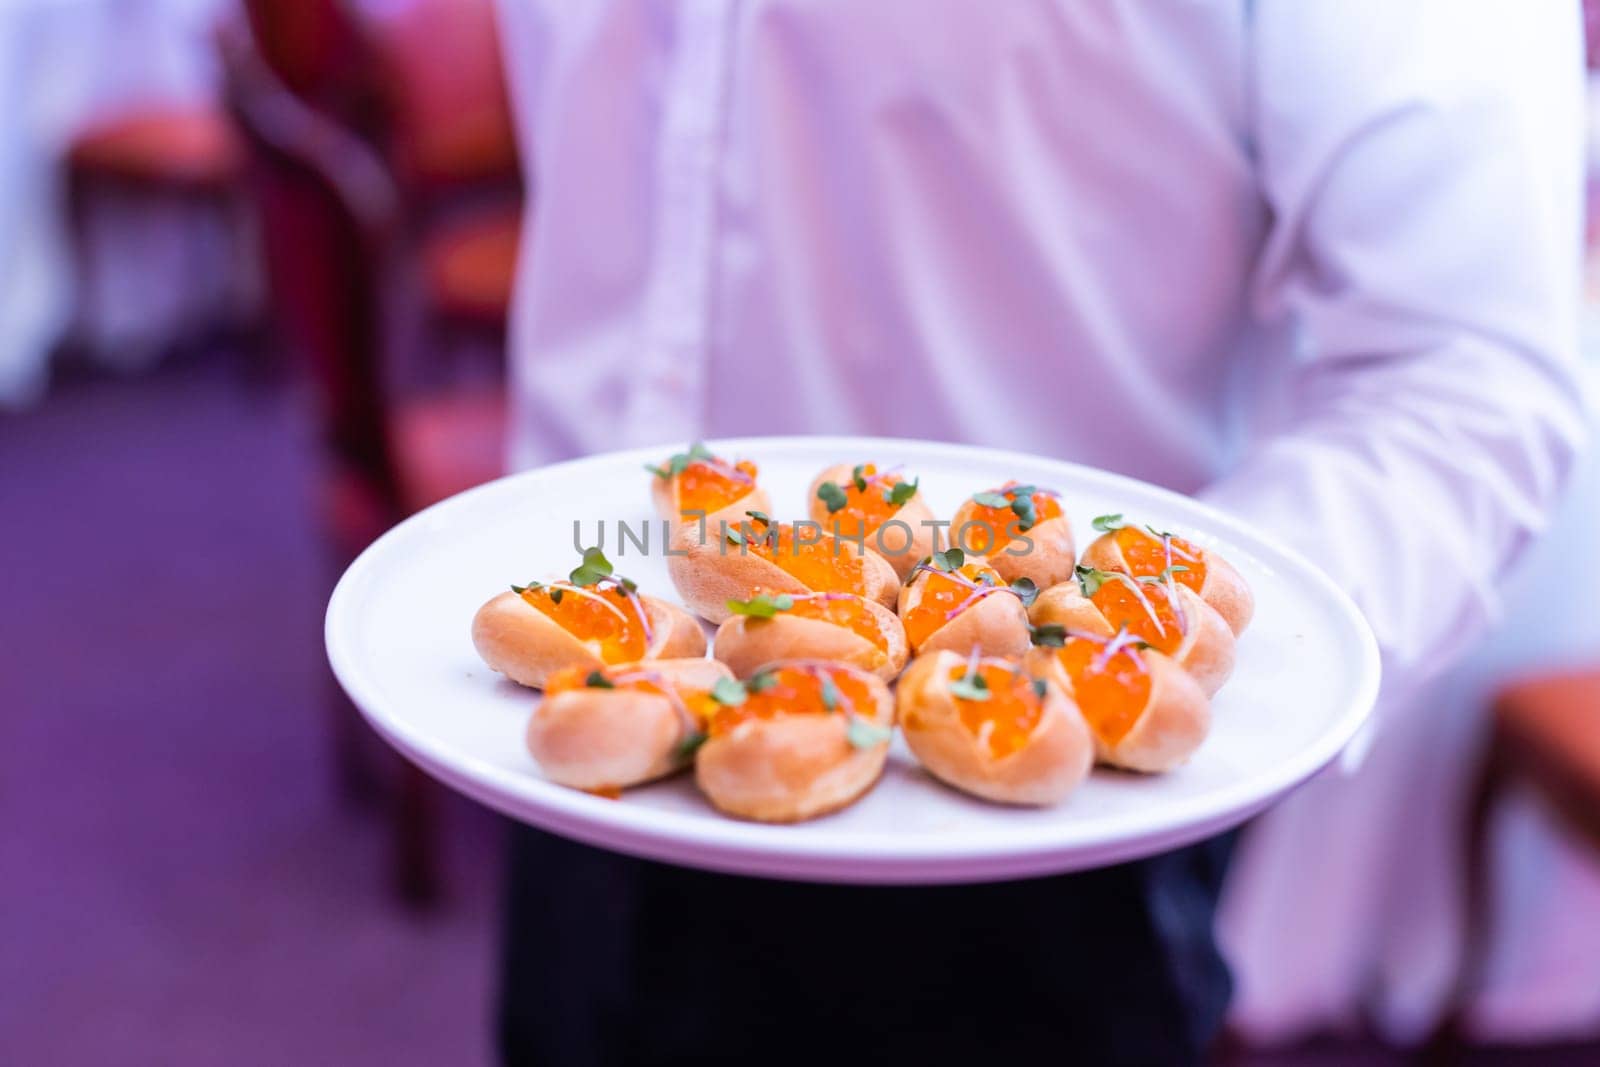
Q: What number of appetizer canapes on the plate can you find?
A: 13